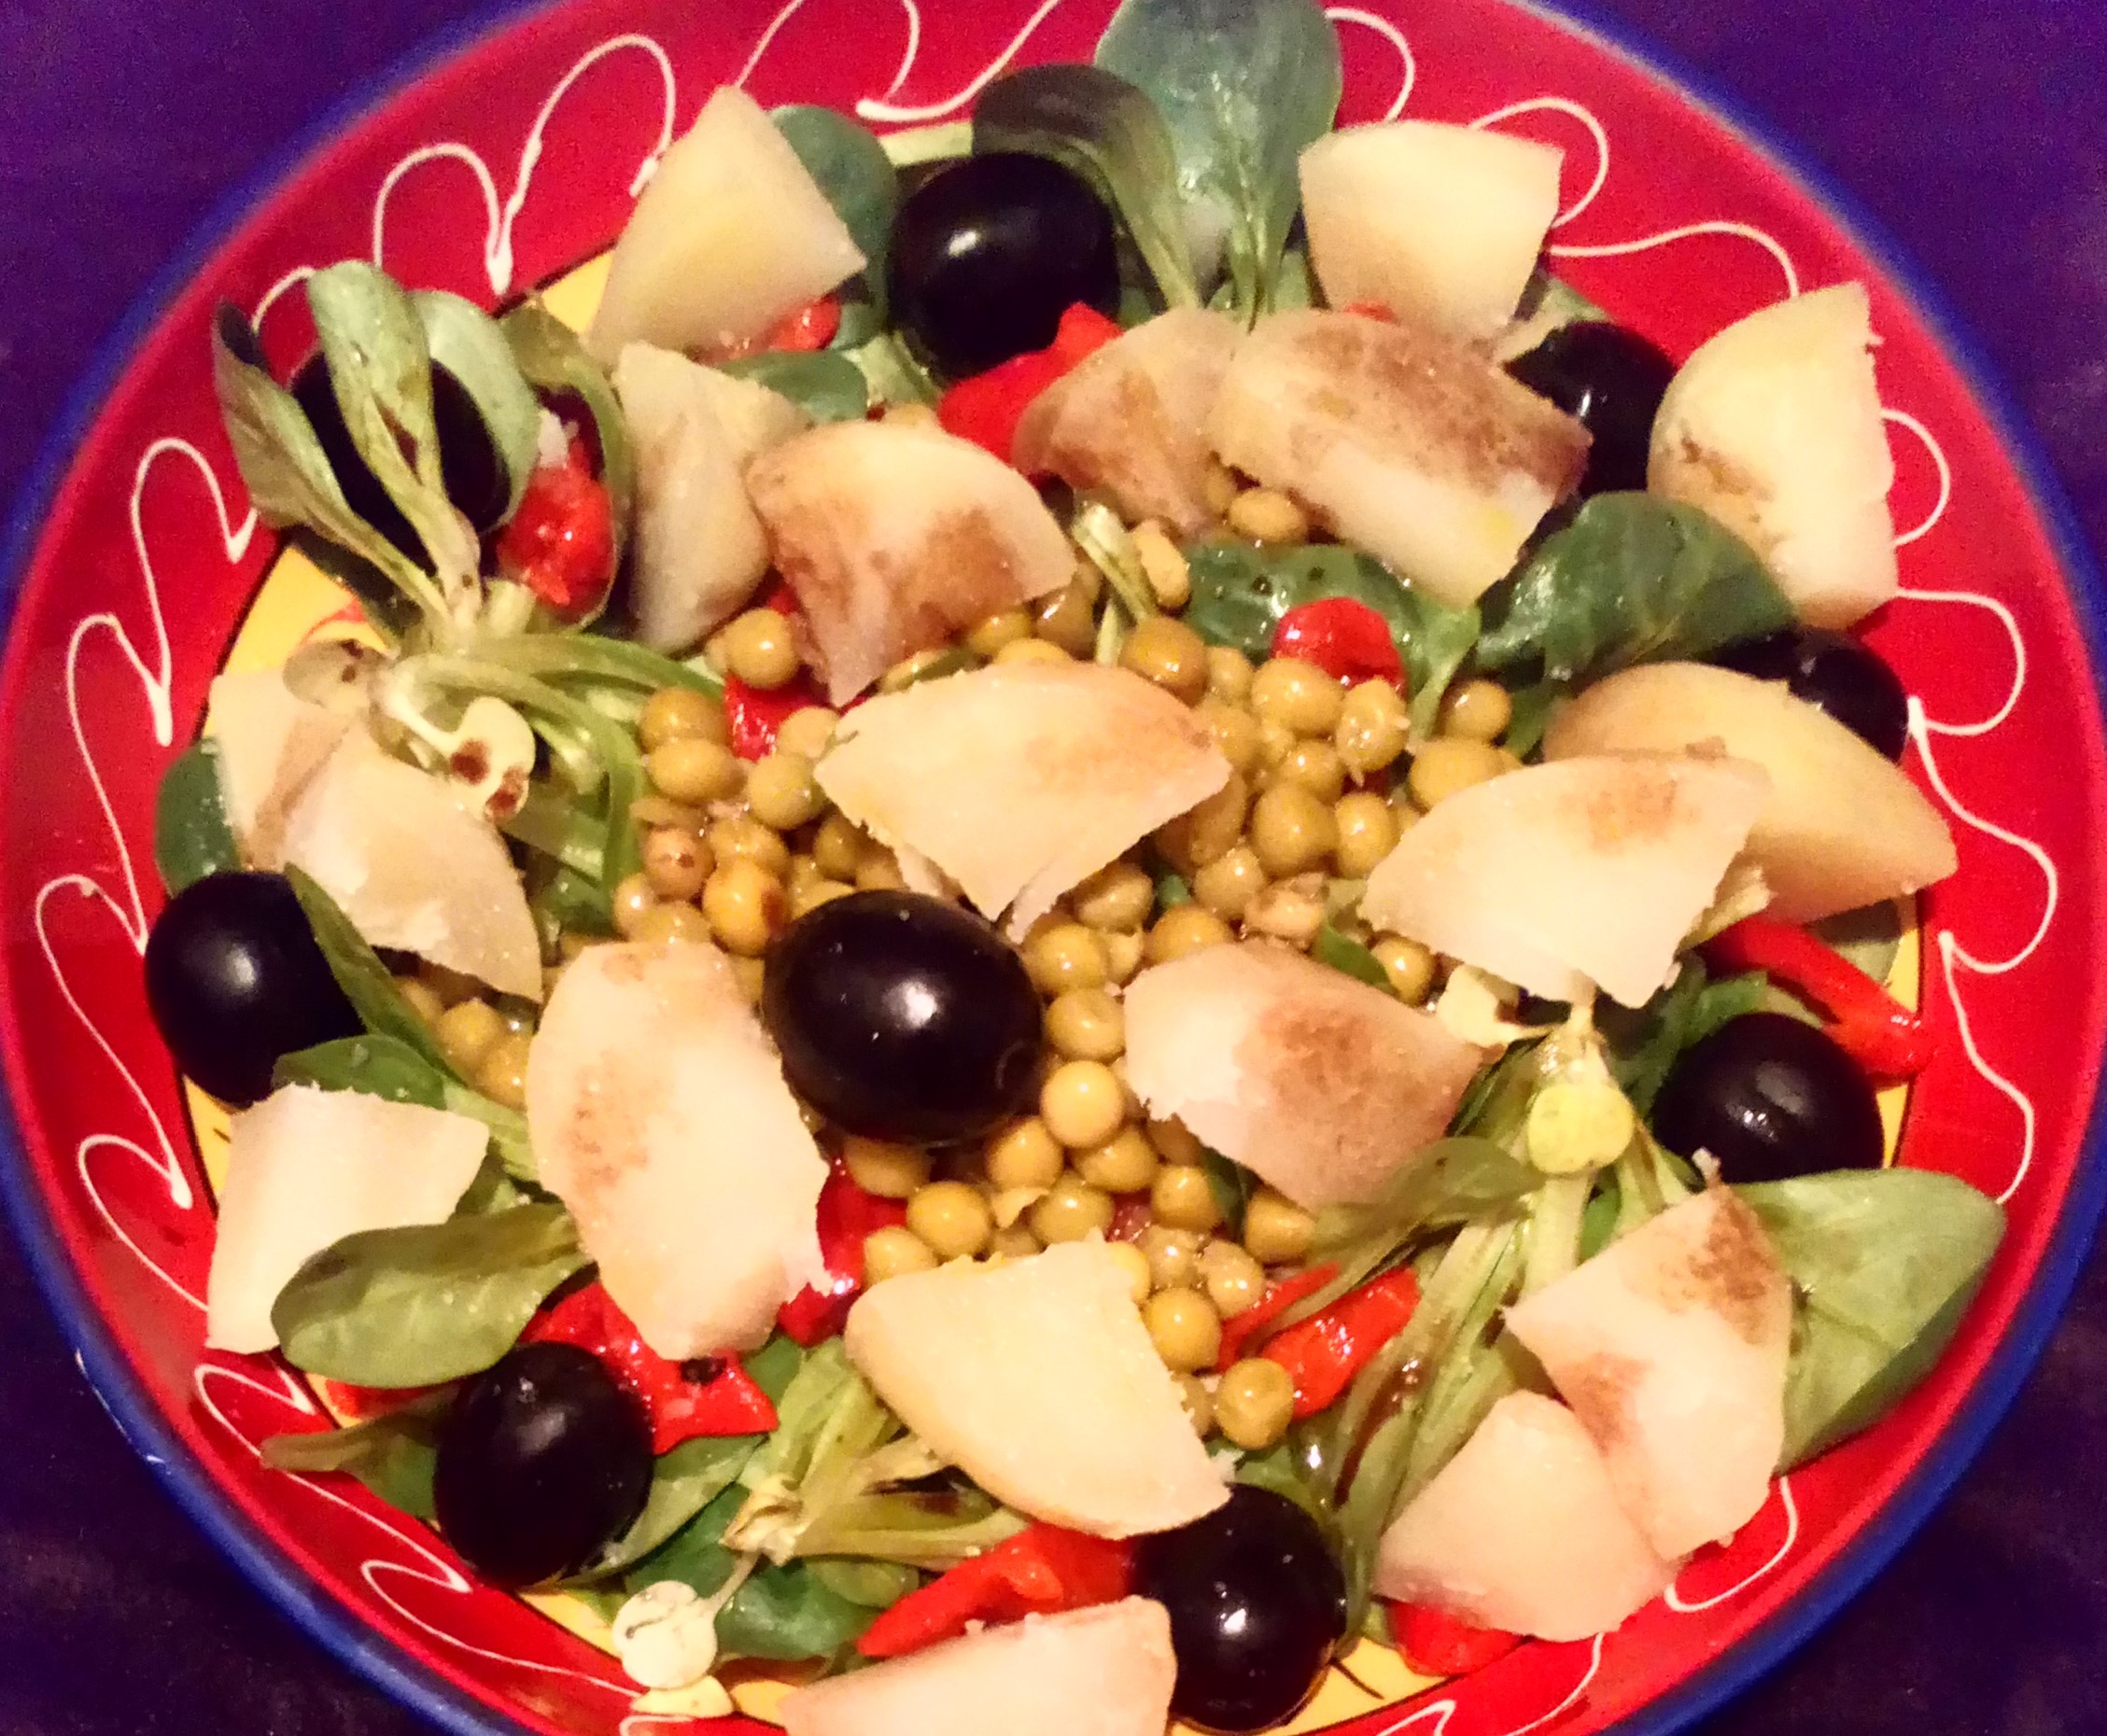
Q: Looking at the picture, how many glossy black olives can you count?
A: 9